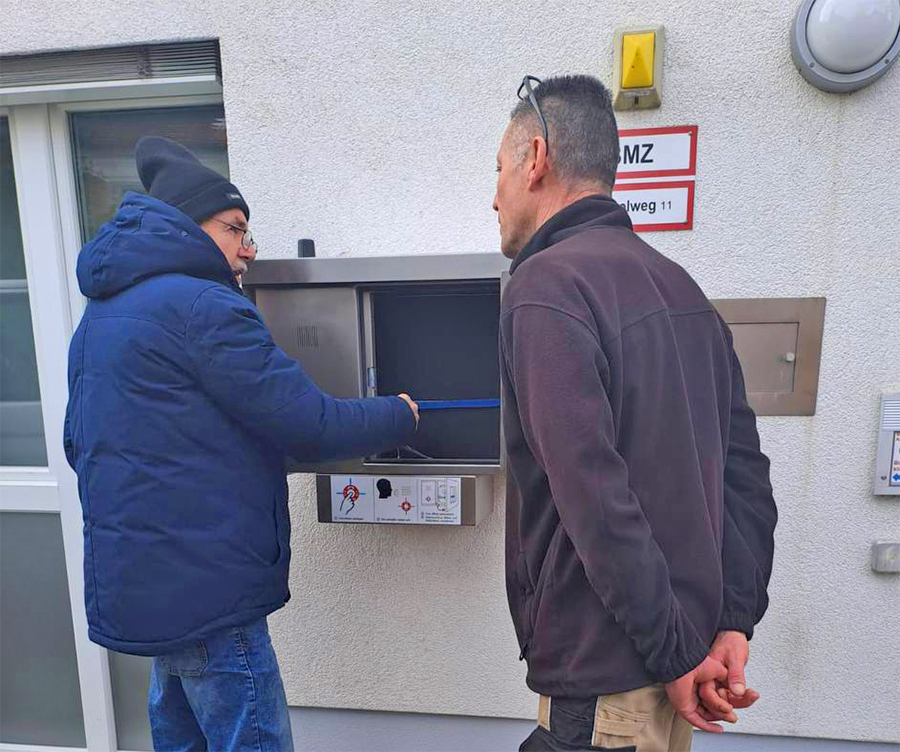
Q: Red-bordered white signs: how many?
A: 2